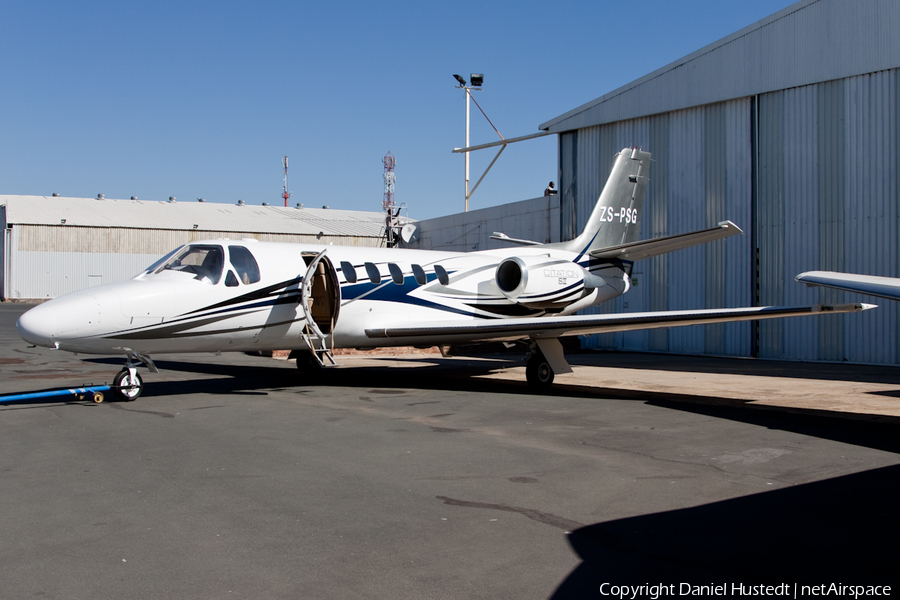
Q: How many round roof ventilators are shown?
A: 9